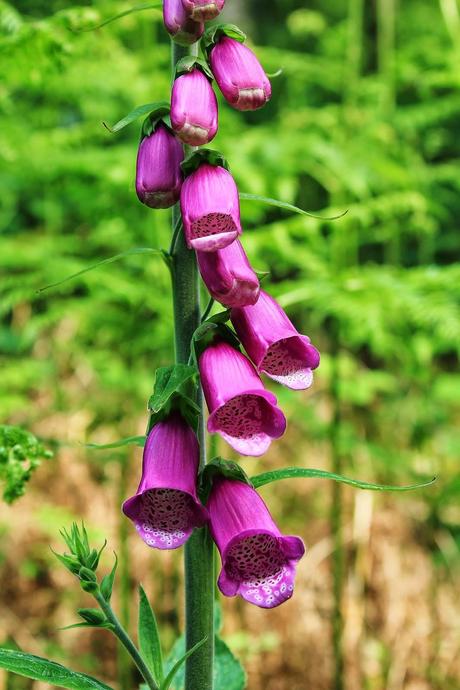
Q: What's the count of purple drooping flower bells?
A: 11